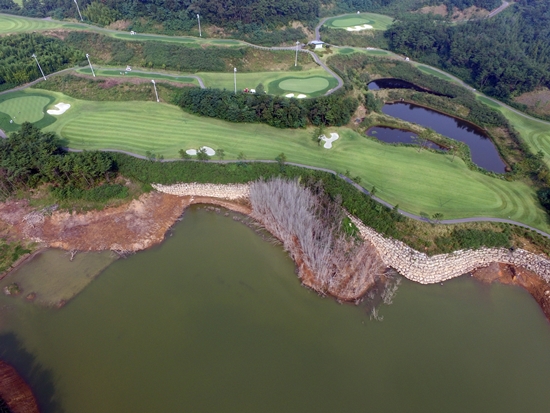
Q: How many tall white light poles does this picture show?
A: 7